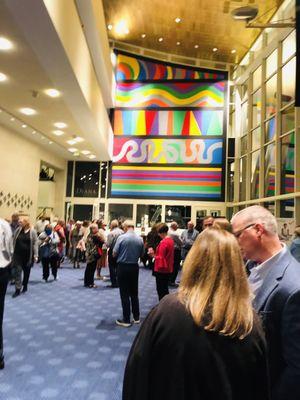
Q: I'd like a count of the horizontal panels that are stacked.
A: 5